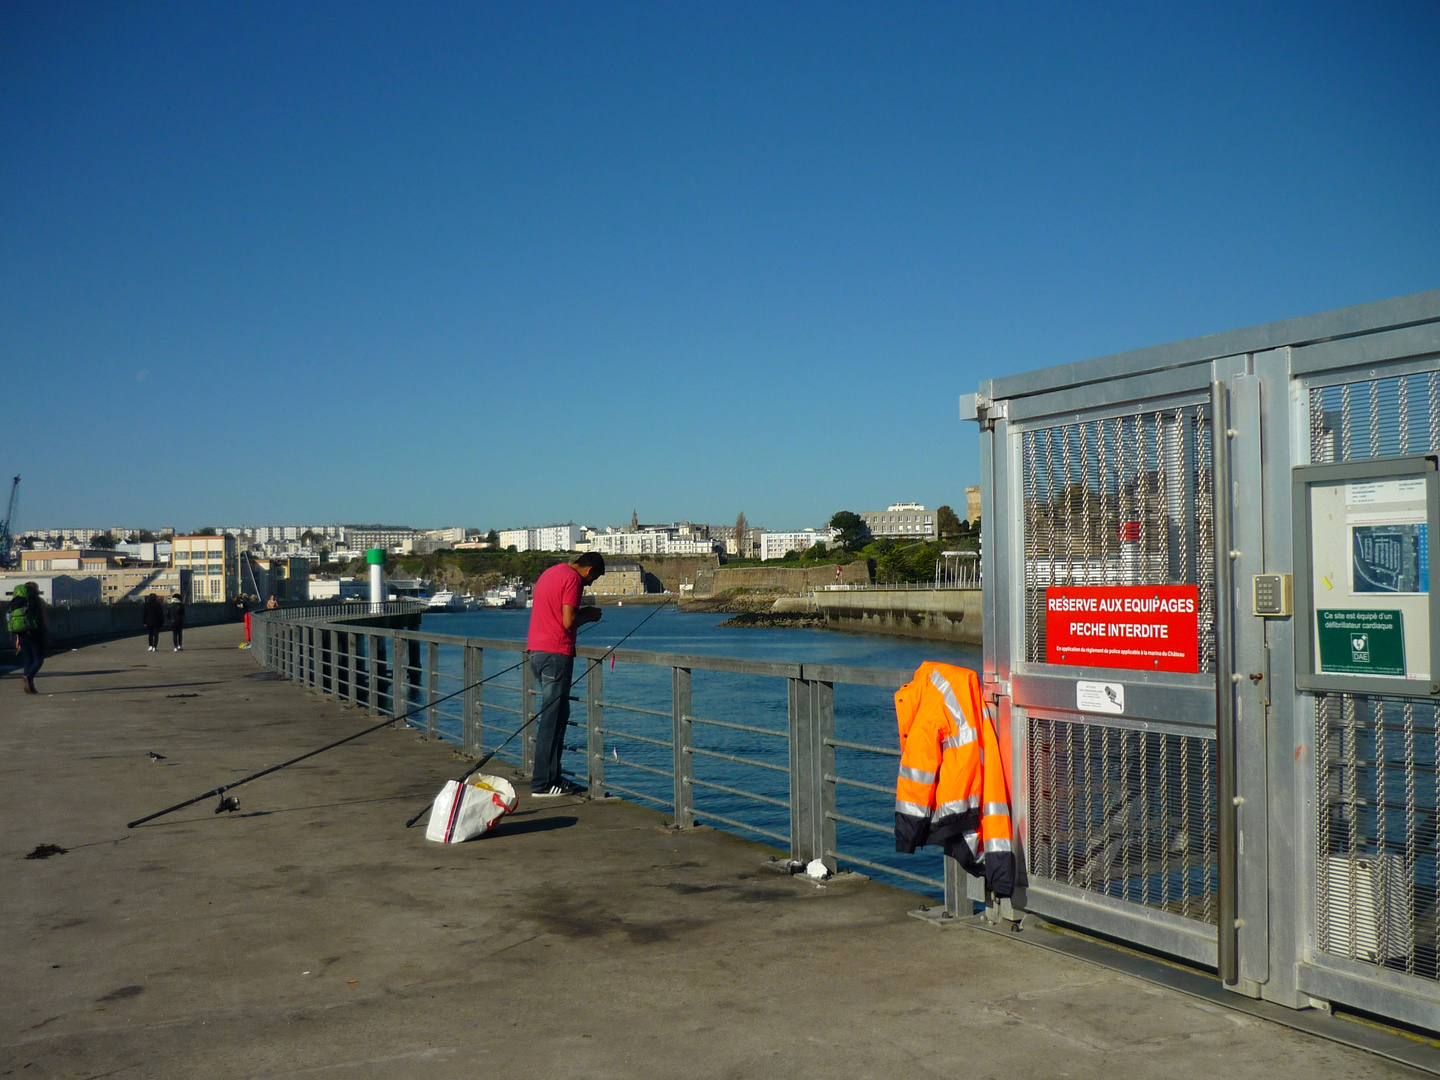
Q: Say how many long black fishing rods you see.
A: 2